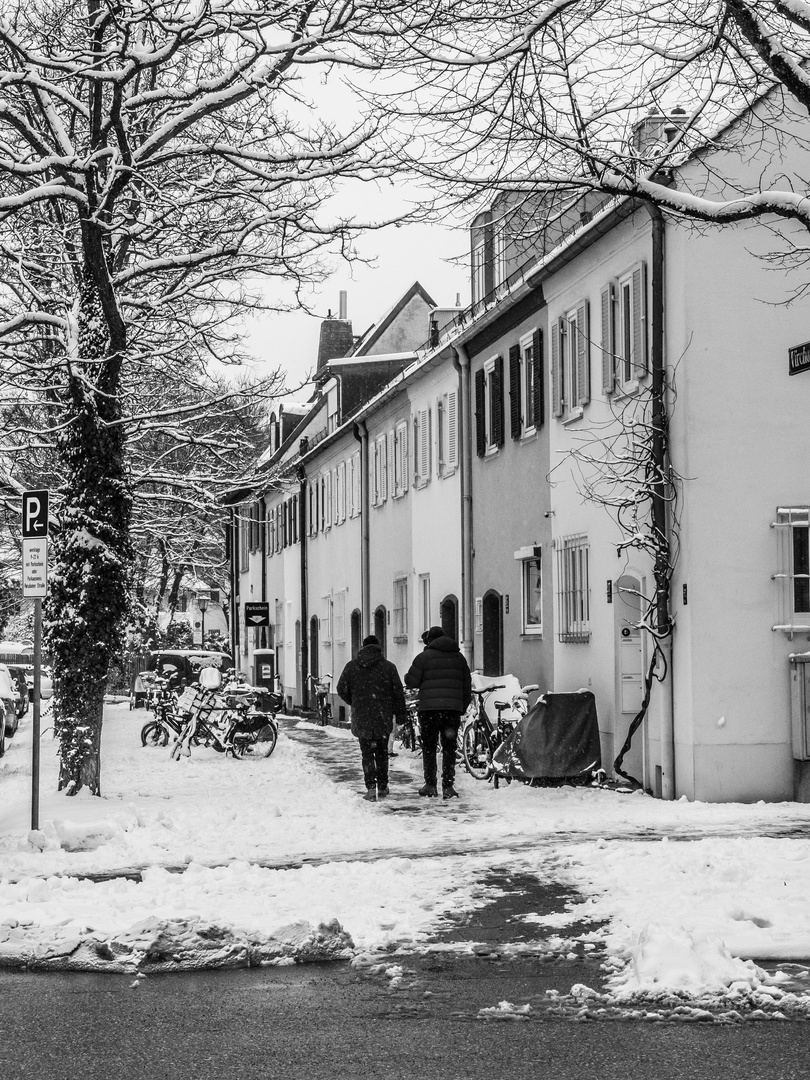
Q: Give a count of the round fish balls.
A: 0